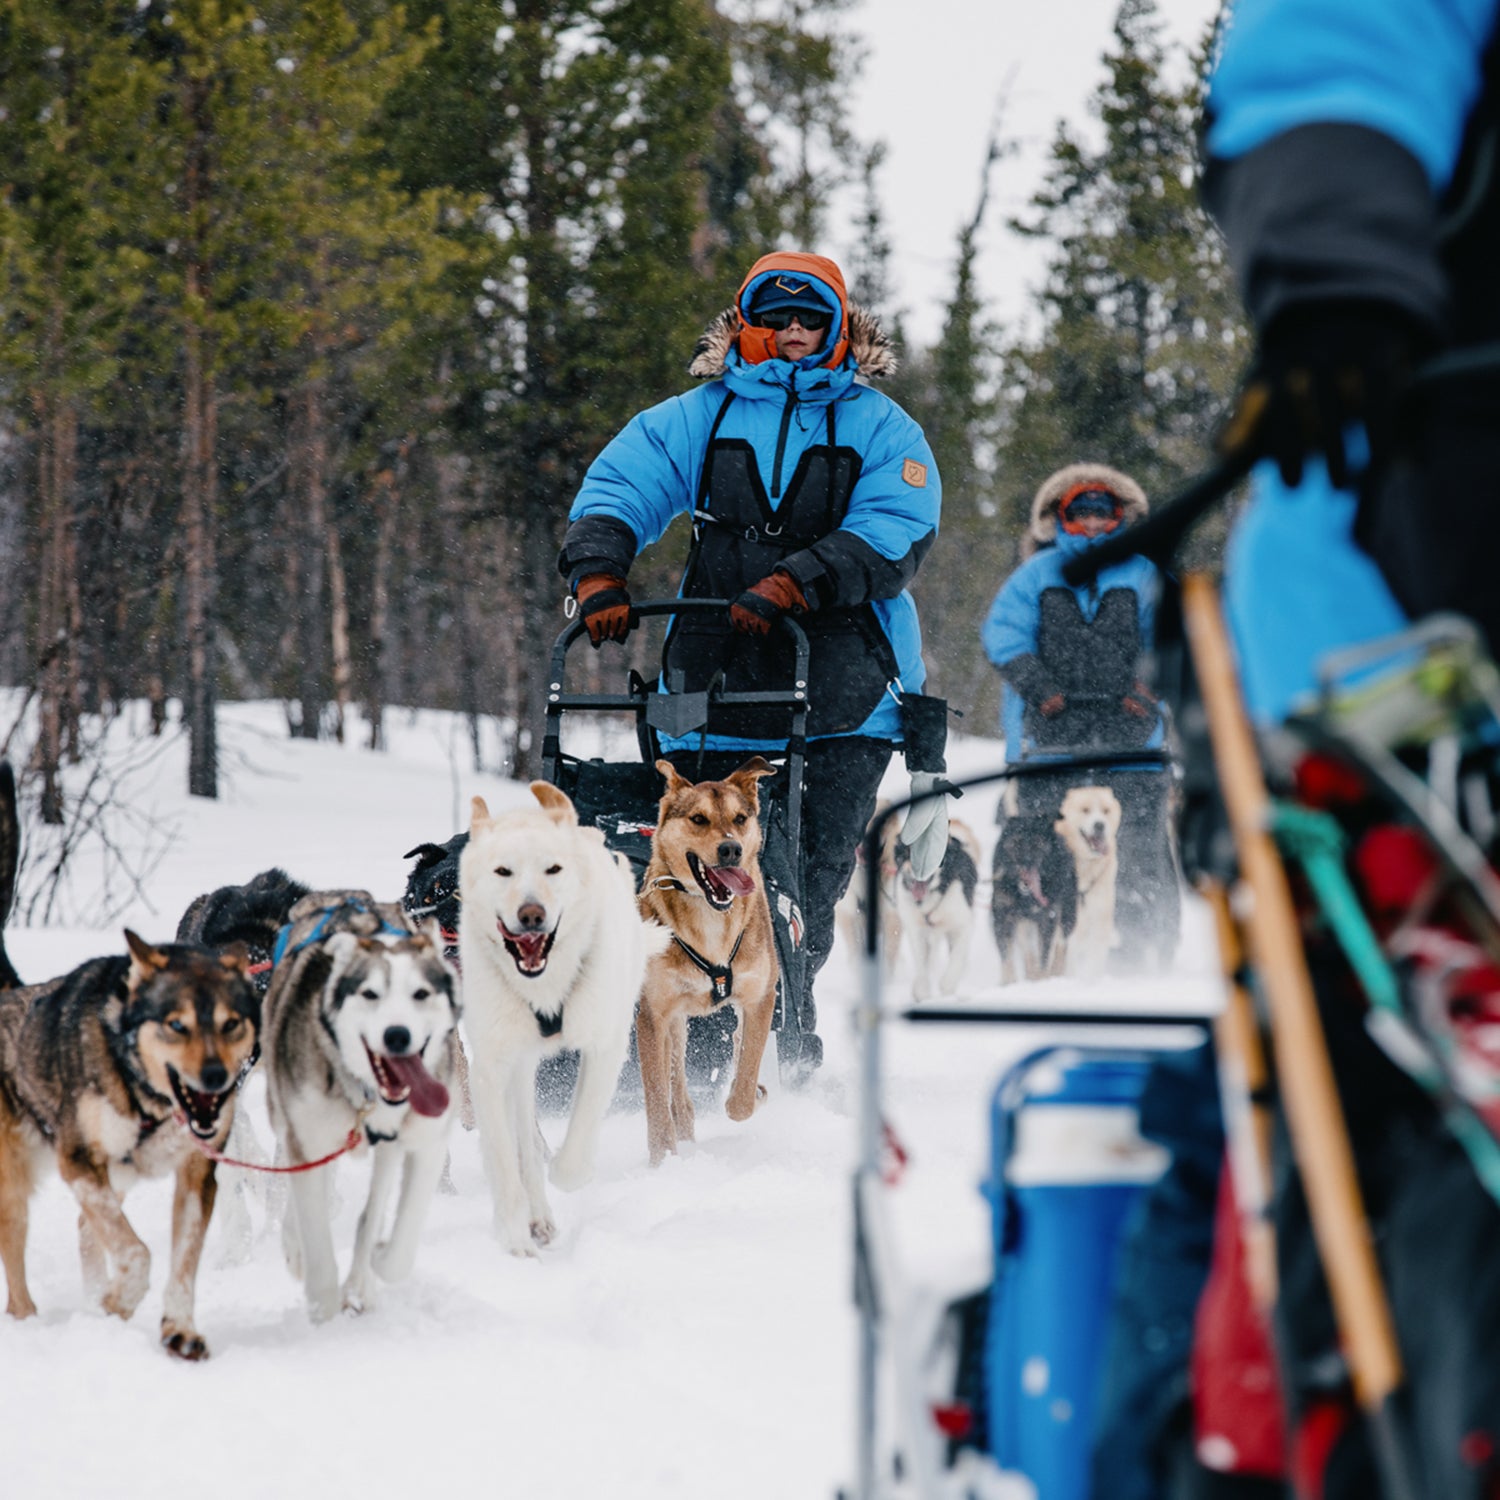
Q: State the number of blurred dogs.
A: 4